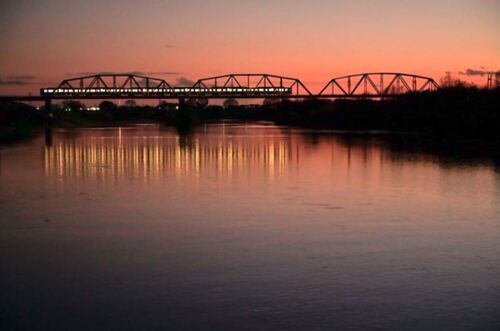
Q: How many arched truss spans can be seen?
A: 3